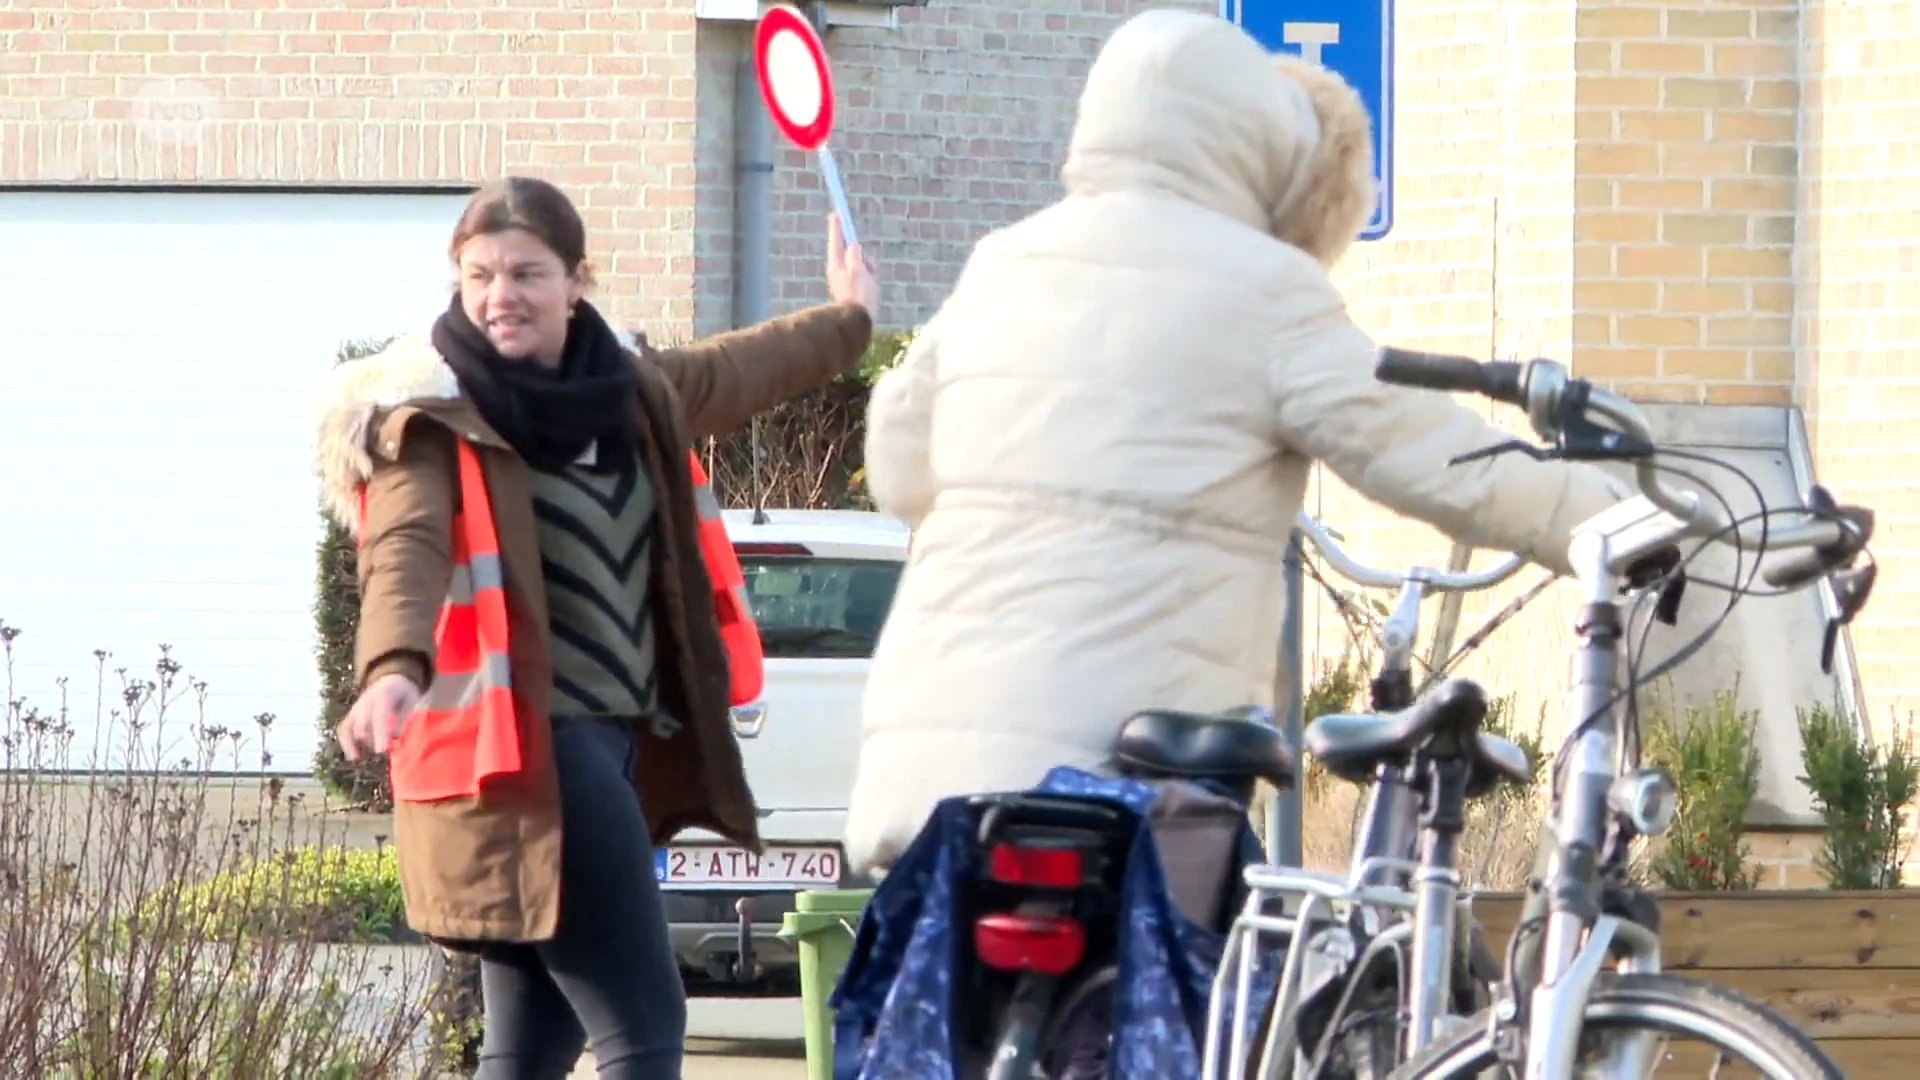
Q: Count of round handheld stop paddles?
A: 1